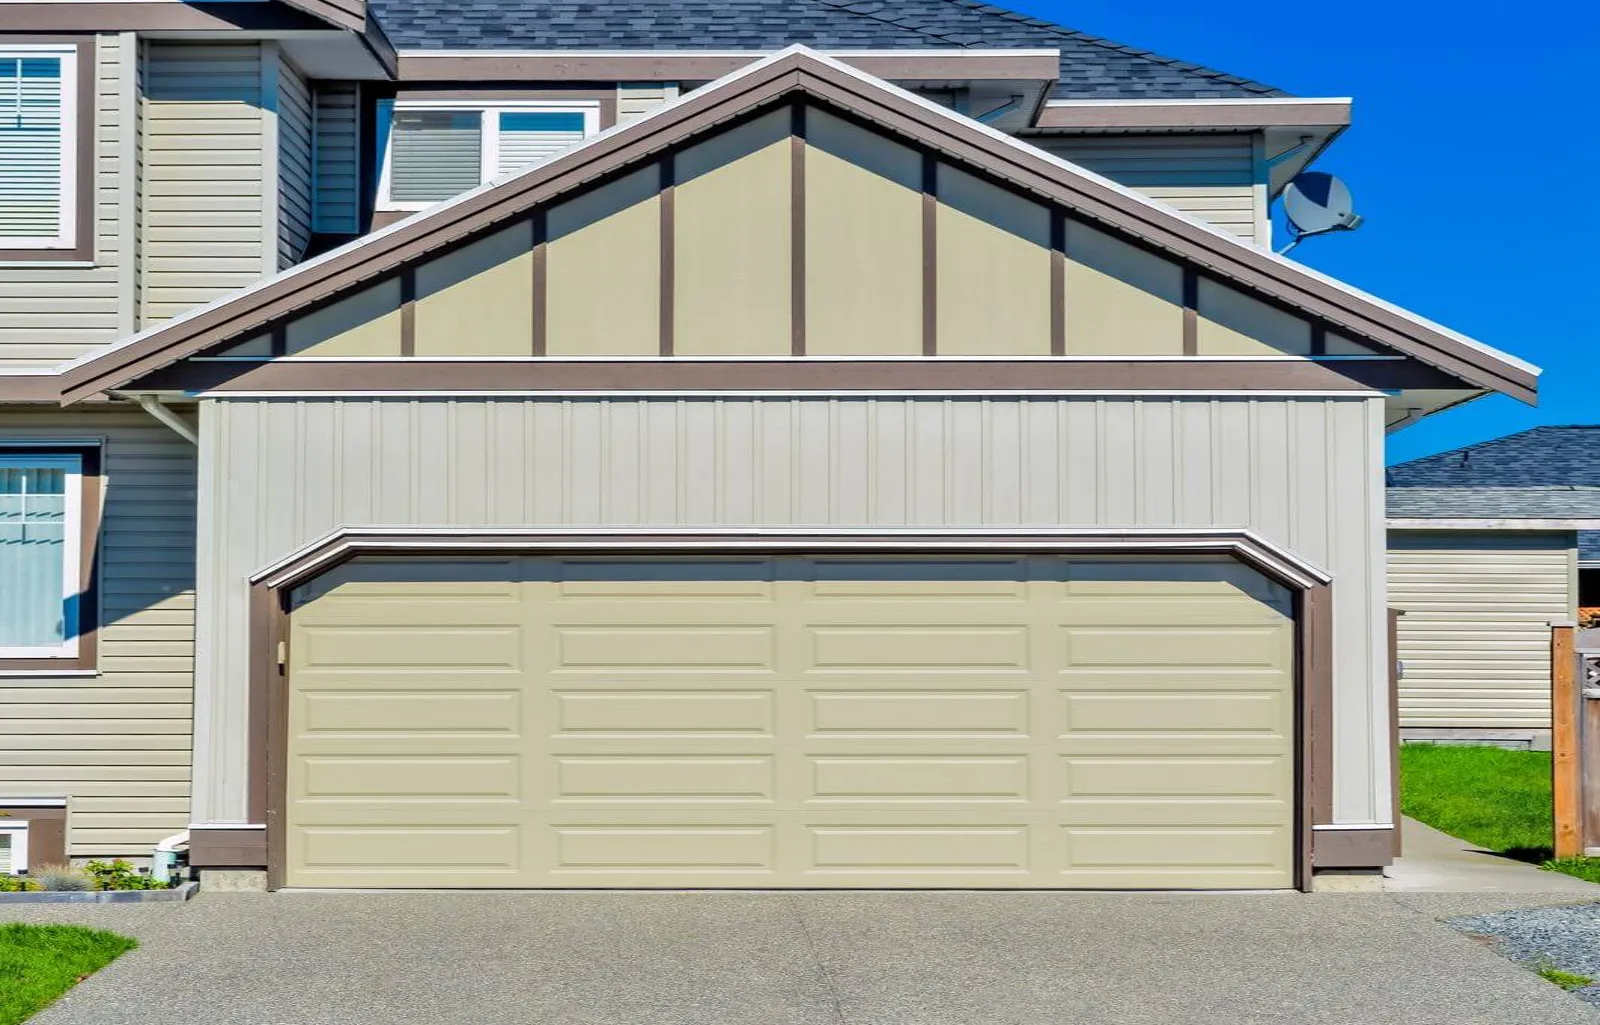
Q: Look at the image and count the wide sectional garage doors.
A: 1